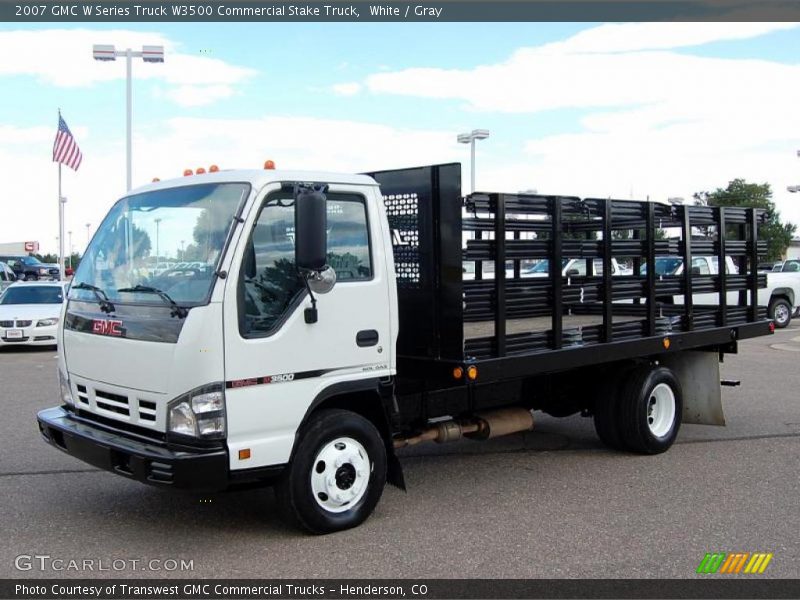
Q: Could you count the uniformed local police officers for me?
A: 0